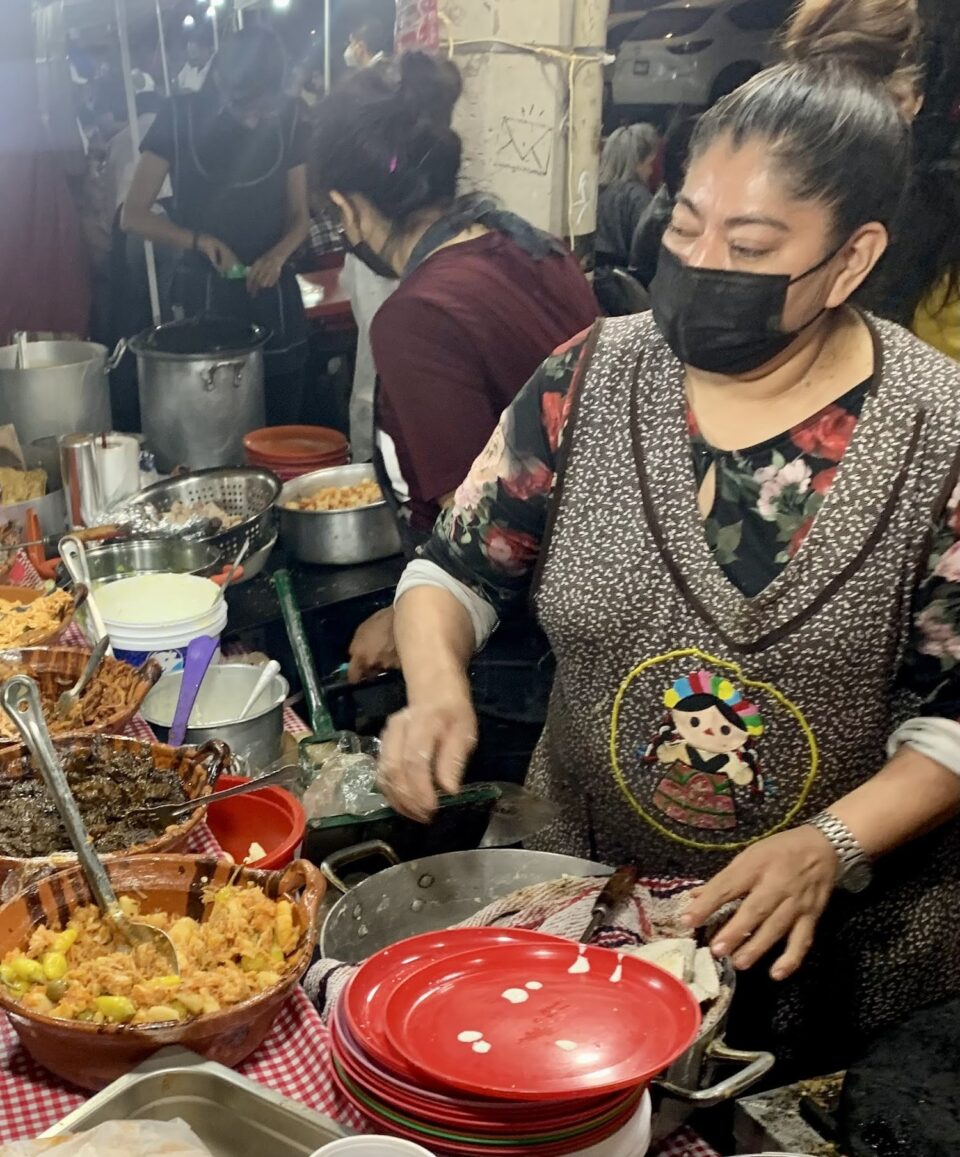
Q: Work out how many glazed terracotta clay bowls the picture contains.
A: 4